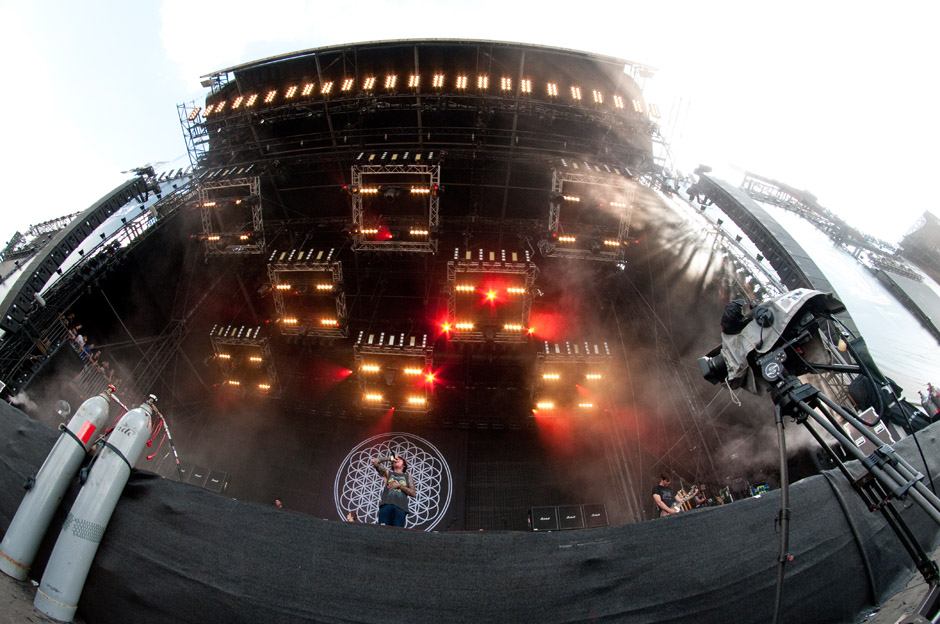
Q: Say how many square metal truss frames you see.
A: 8